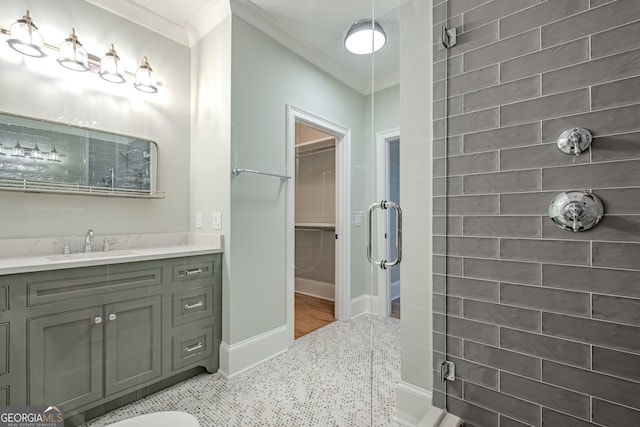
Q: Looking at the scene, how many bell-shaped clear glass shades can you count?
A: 4